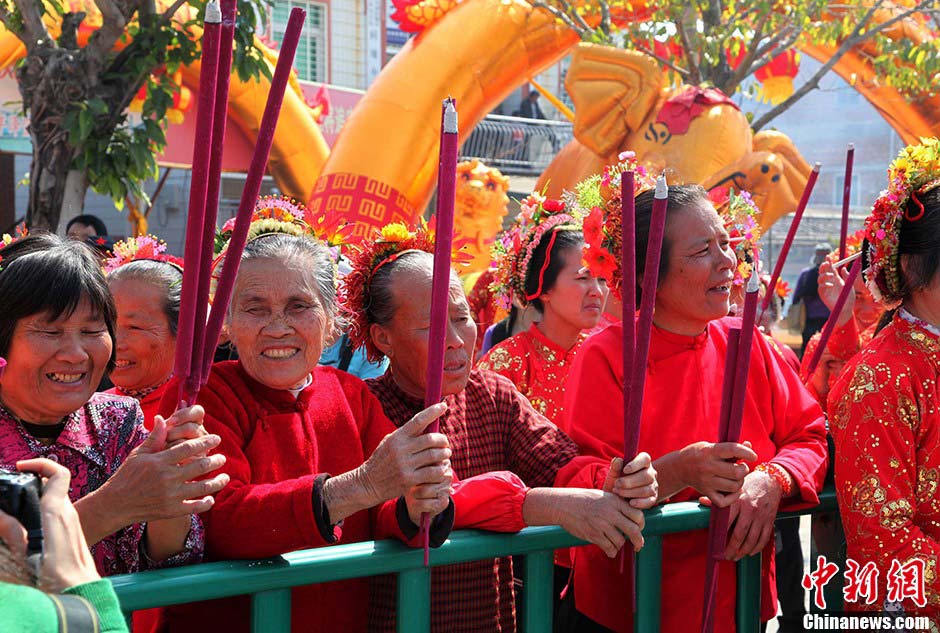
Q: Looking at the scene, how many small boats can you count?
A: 0